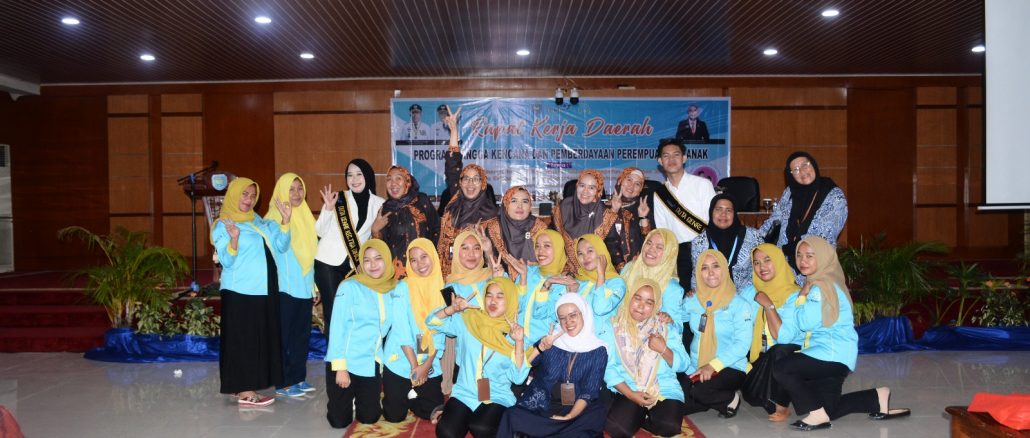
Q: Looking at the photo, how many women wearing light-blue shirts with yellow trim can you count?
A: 13